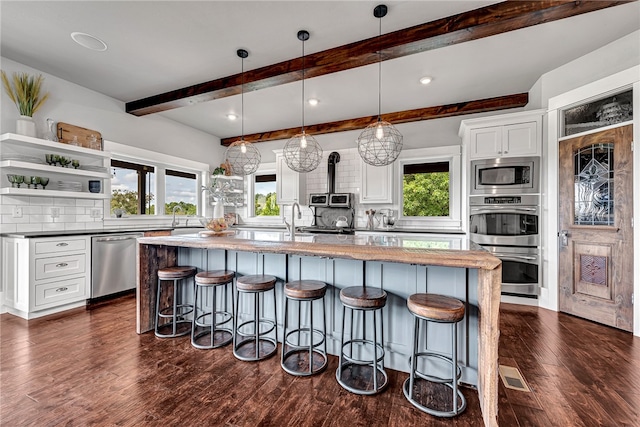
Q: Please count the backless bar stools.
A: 6